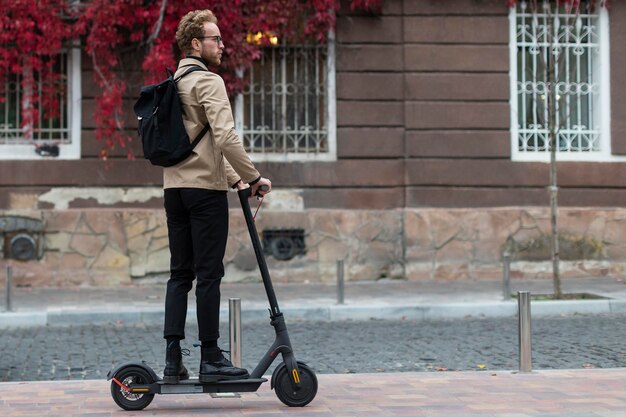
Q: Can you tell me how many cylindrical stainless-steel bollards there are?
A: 5